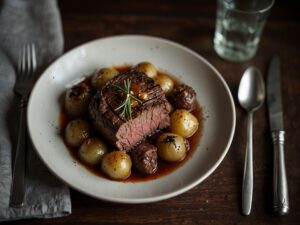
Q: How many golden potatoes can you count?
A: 9